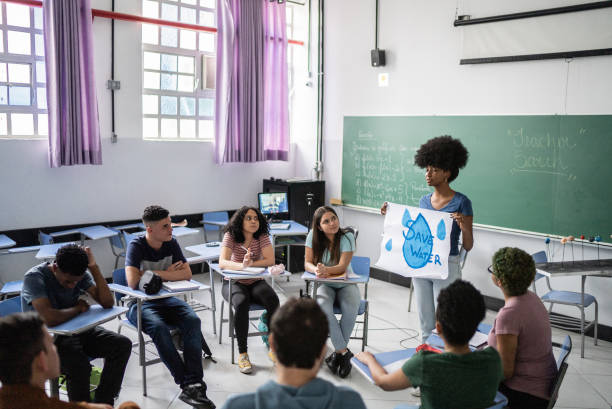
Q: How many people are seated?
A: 8